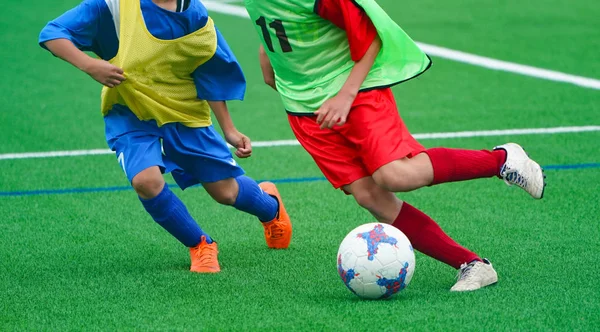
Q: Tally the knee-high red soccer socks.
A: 2